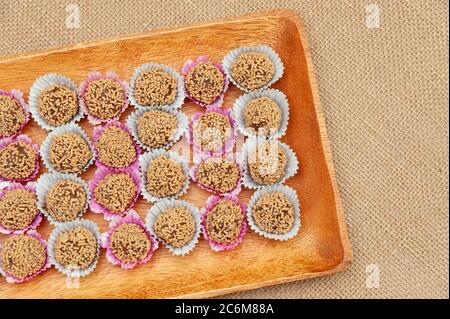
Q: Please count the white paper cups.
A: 12